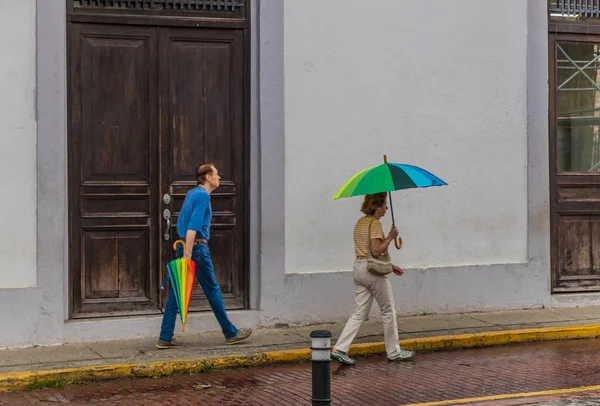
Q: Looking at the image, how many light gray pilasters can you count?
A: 3